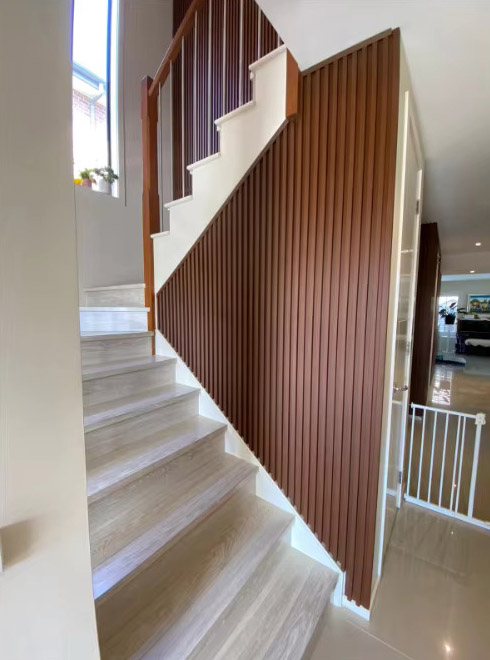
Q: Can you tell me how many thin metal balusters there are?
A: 9